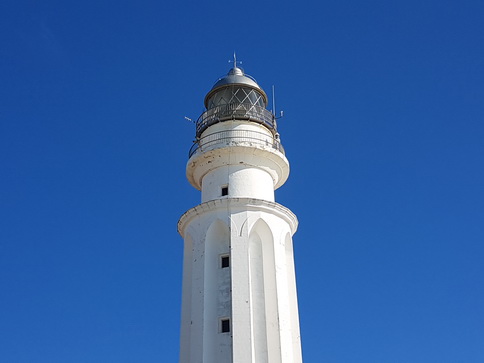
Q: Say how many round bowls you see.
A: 0